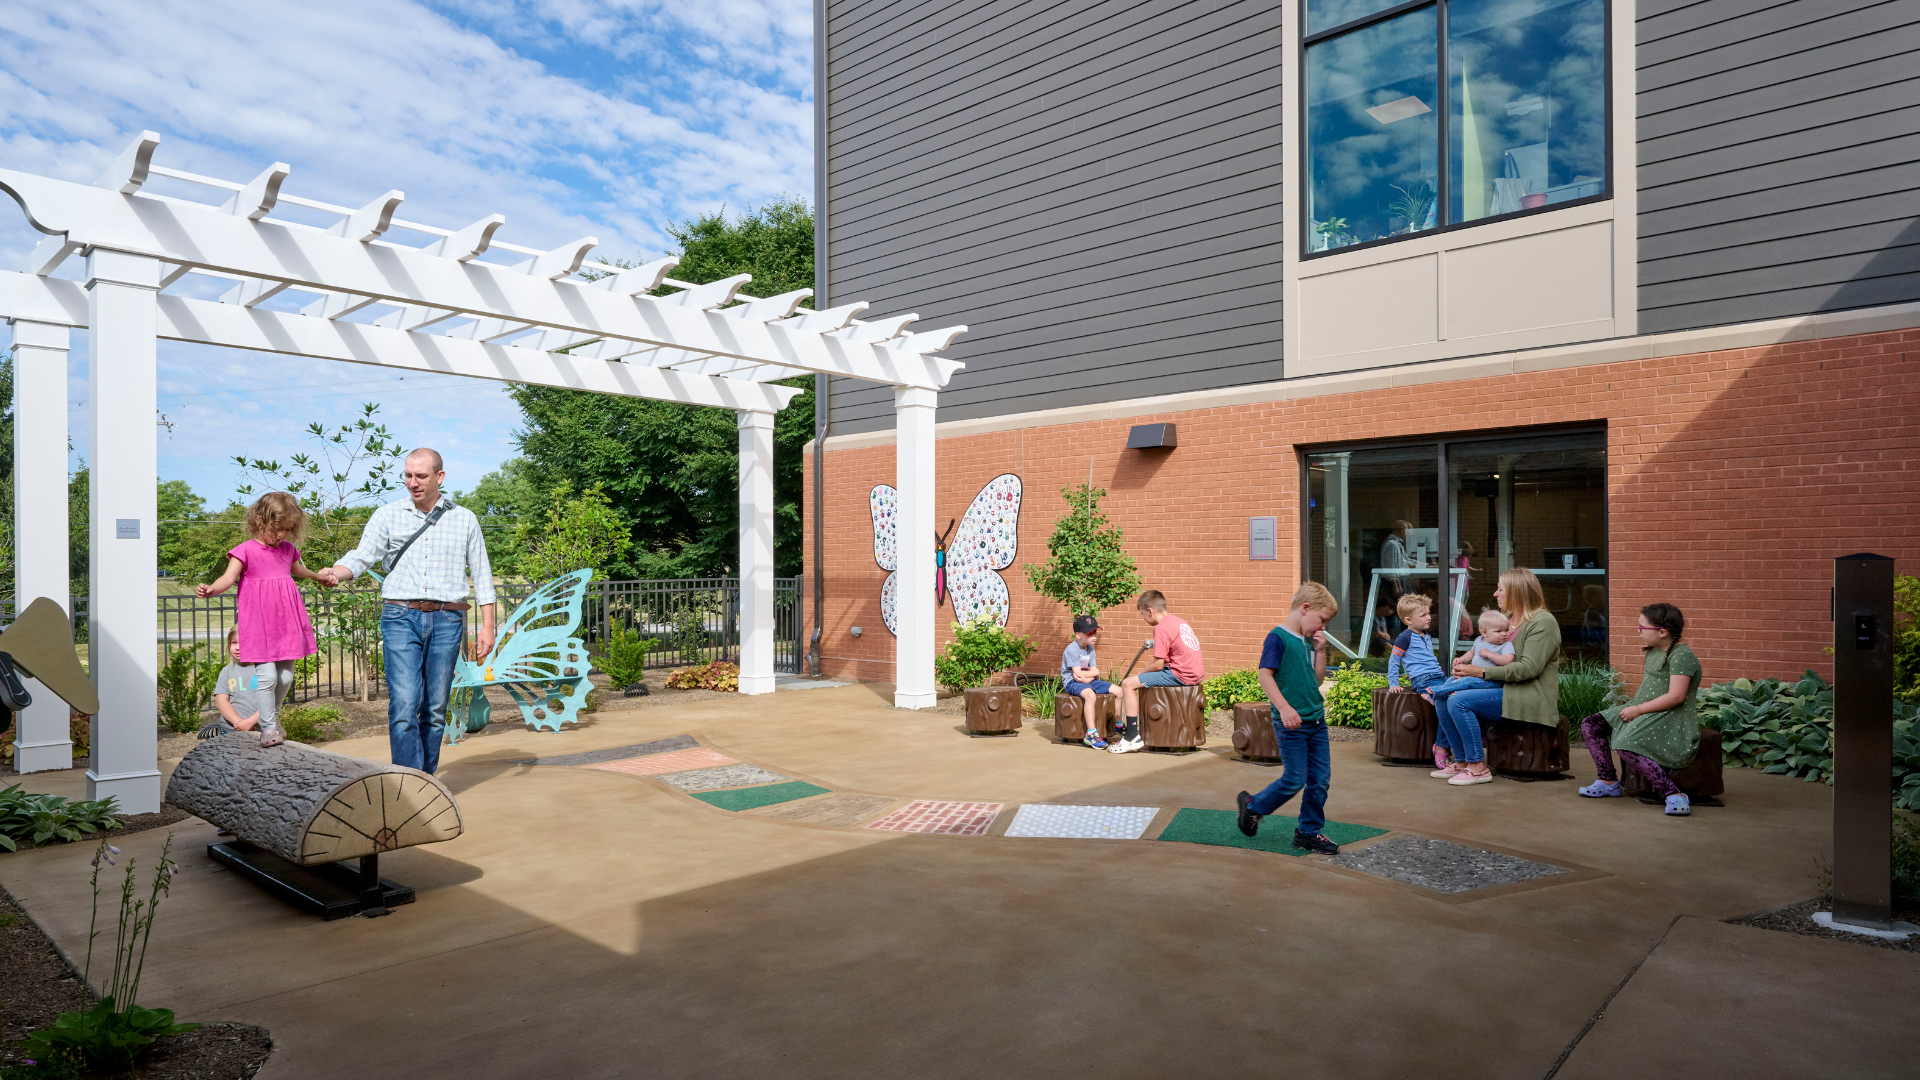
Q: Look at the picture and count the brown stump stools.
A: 7